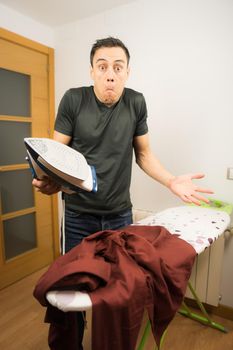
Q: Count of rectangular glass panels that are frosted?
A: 4